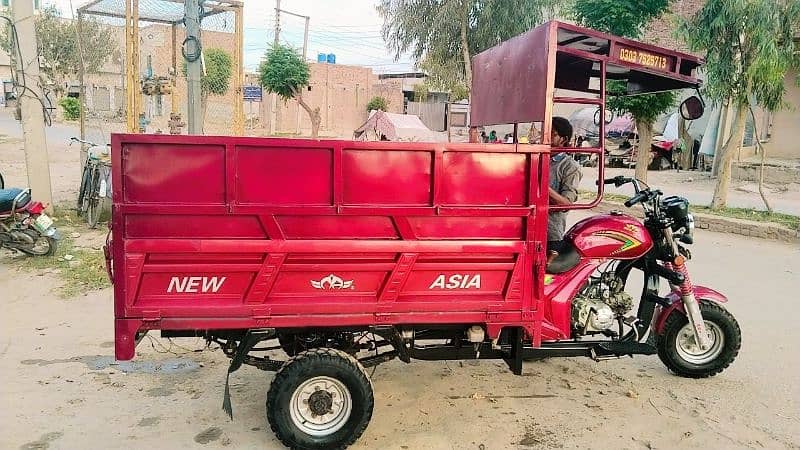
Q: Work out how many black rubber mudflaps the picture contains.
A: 1